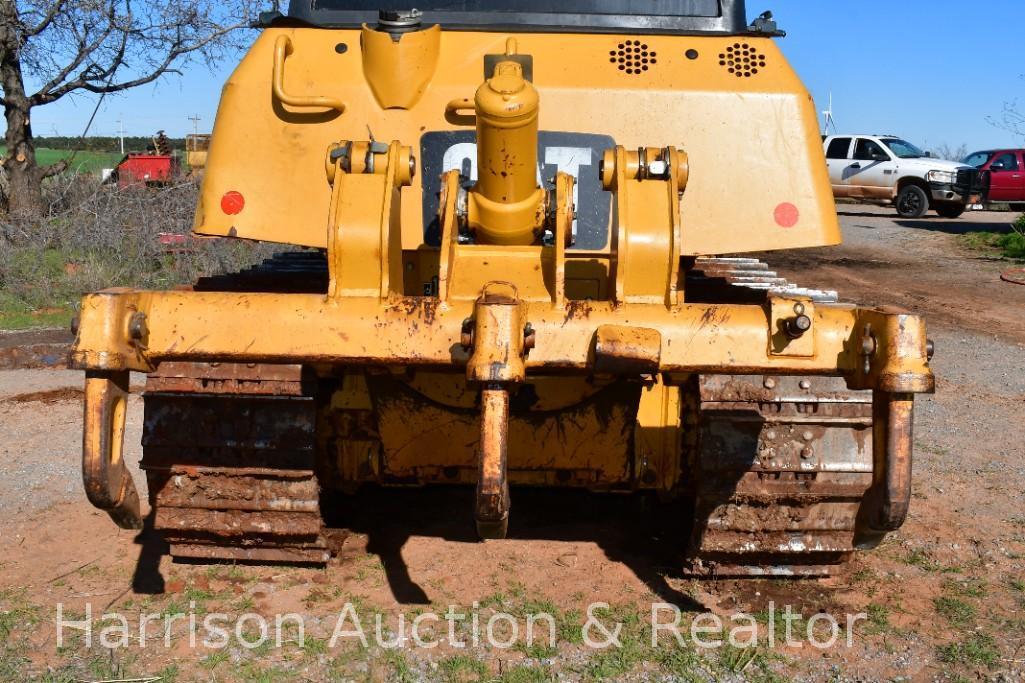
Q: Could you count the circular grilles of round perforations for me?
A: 2